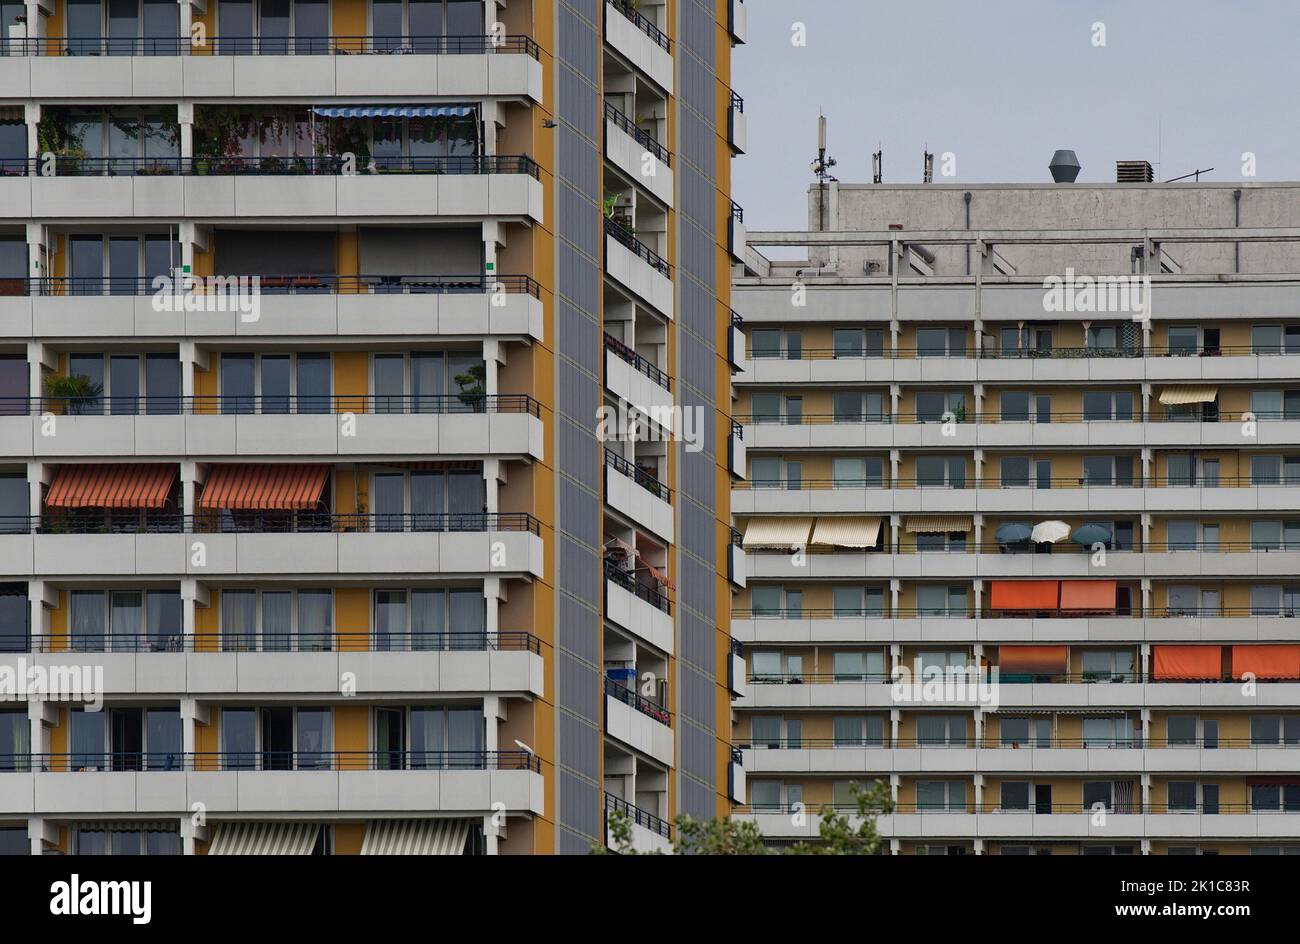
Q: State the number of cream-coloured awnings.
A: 4